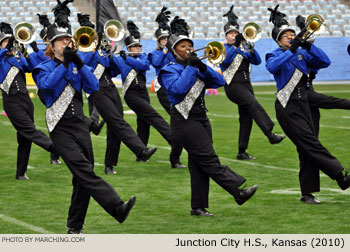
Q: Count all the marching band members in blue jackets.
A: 10